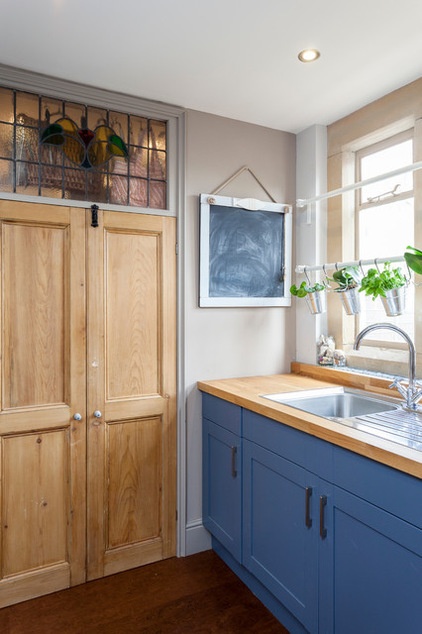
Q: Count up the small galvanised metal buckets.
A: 3